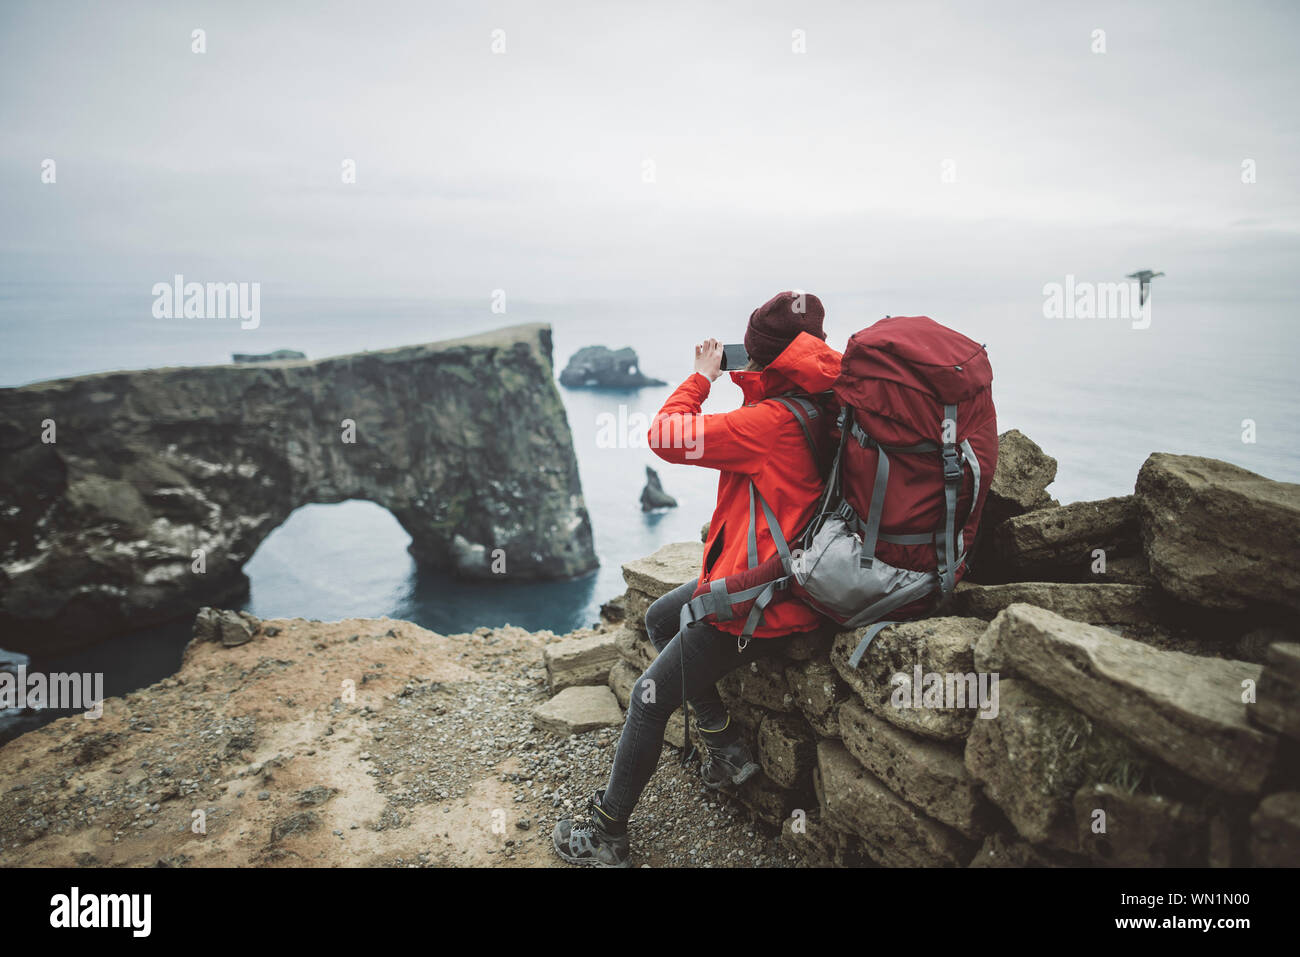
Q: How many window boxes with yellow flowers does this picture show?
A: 0